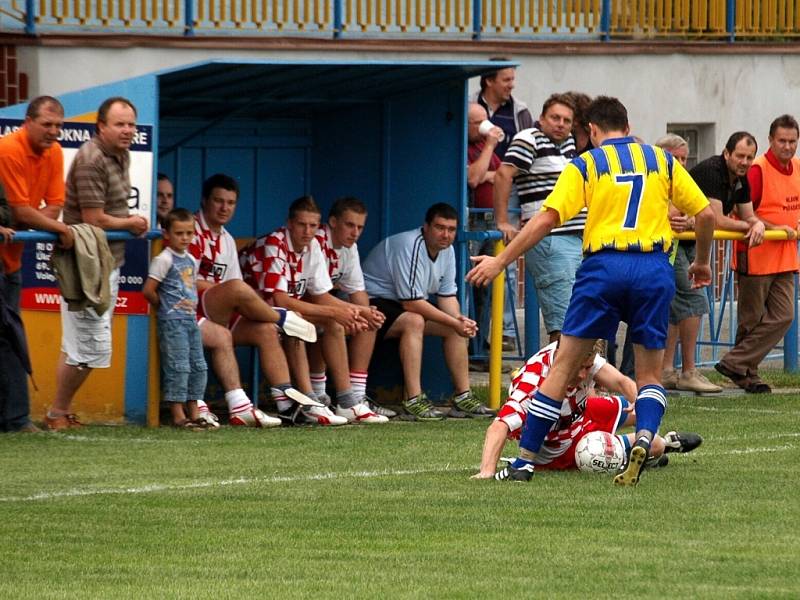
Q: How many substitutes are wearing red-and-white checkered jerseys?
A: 3